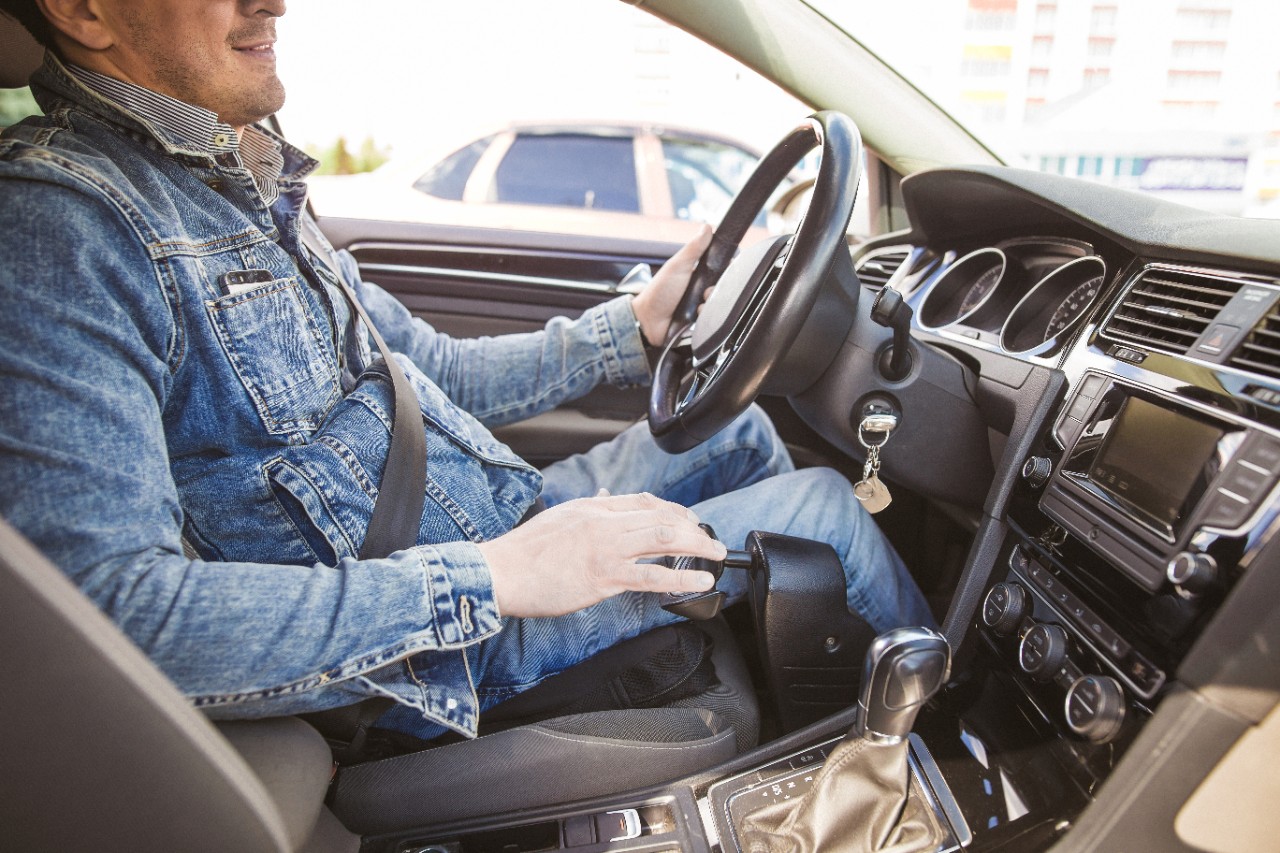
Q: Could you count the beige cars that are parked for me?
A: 1